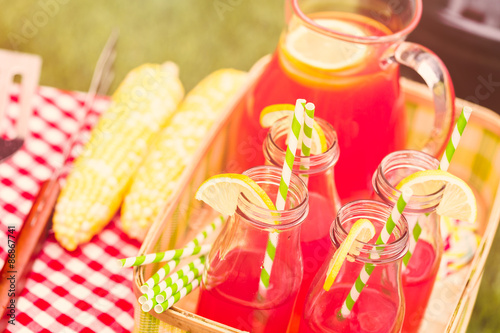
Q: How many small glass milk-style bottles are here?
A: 4